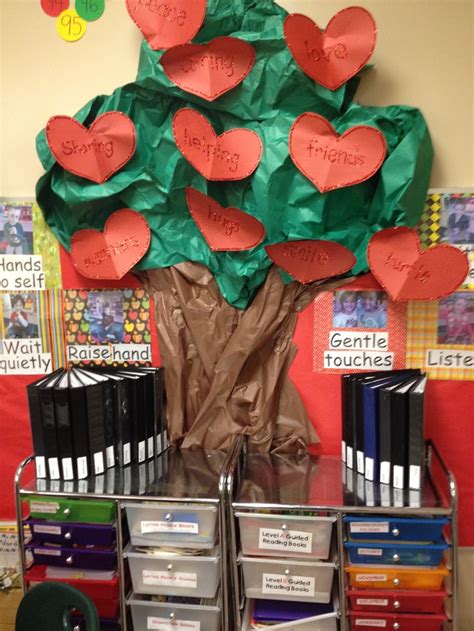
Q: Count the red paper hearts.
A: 10